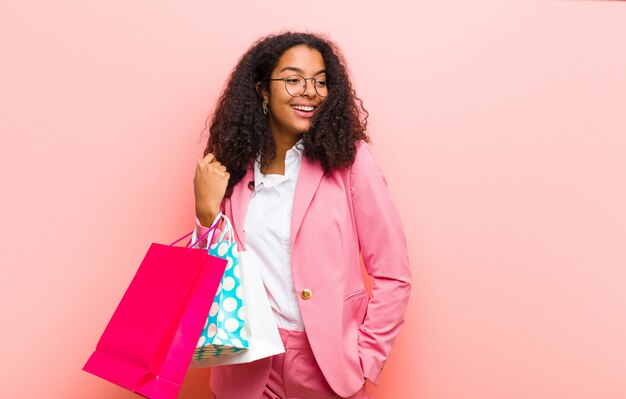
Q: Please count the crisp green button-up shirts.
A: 0